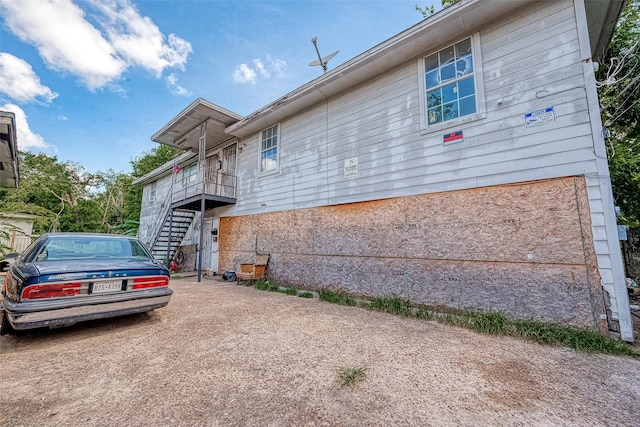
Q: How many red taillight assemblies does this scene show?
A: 2